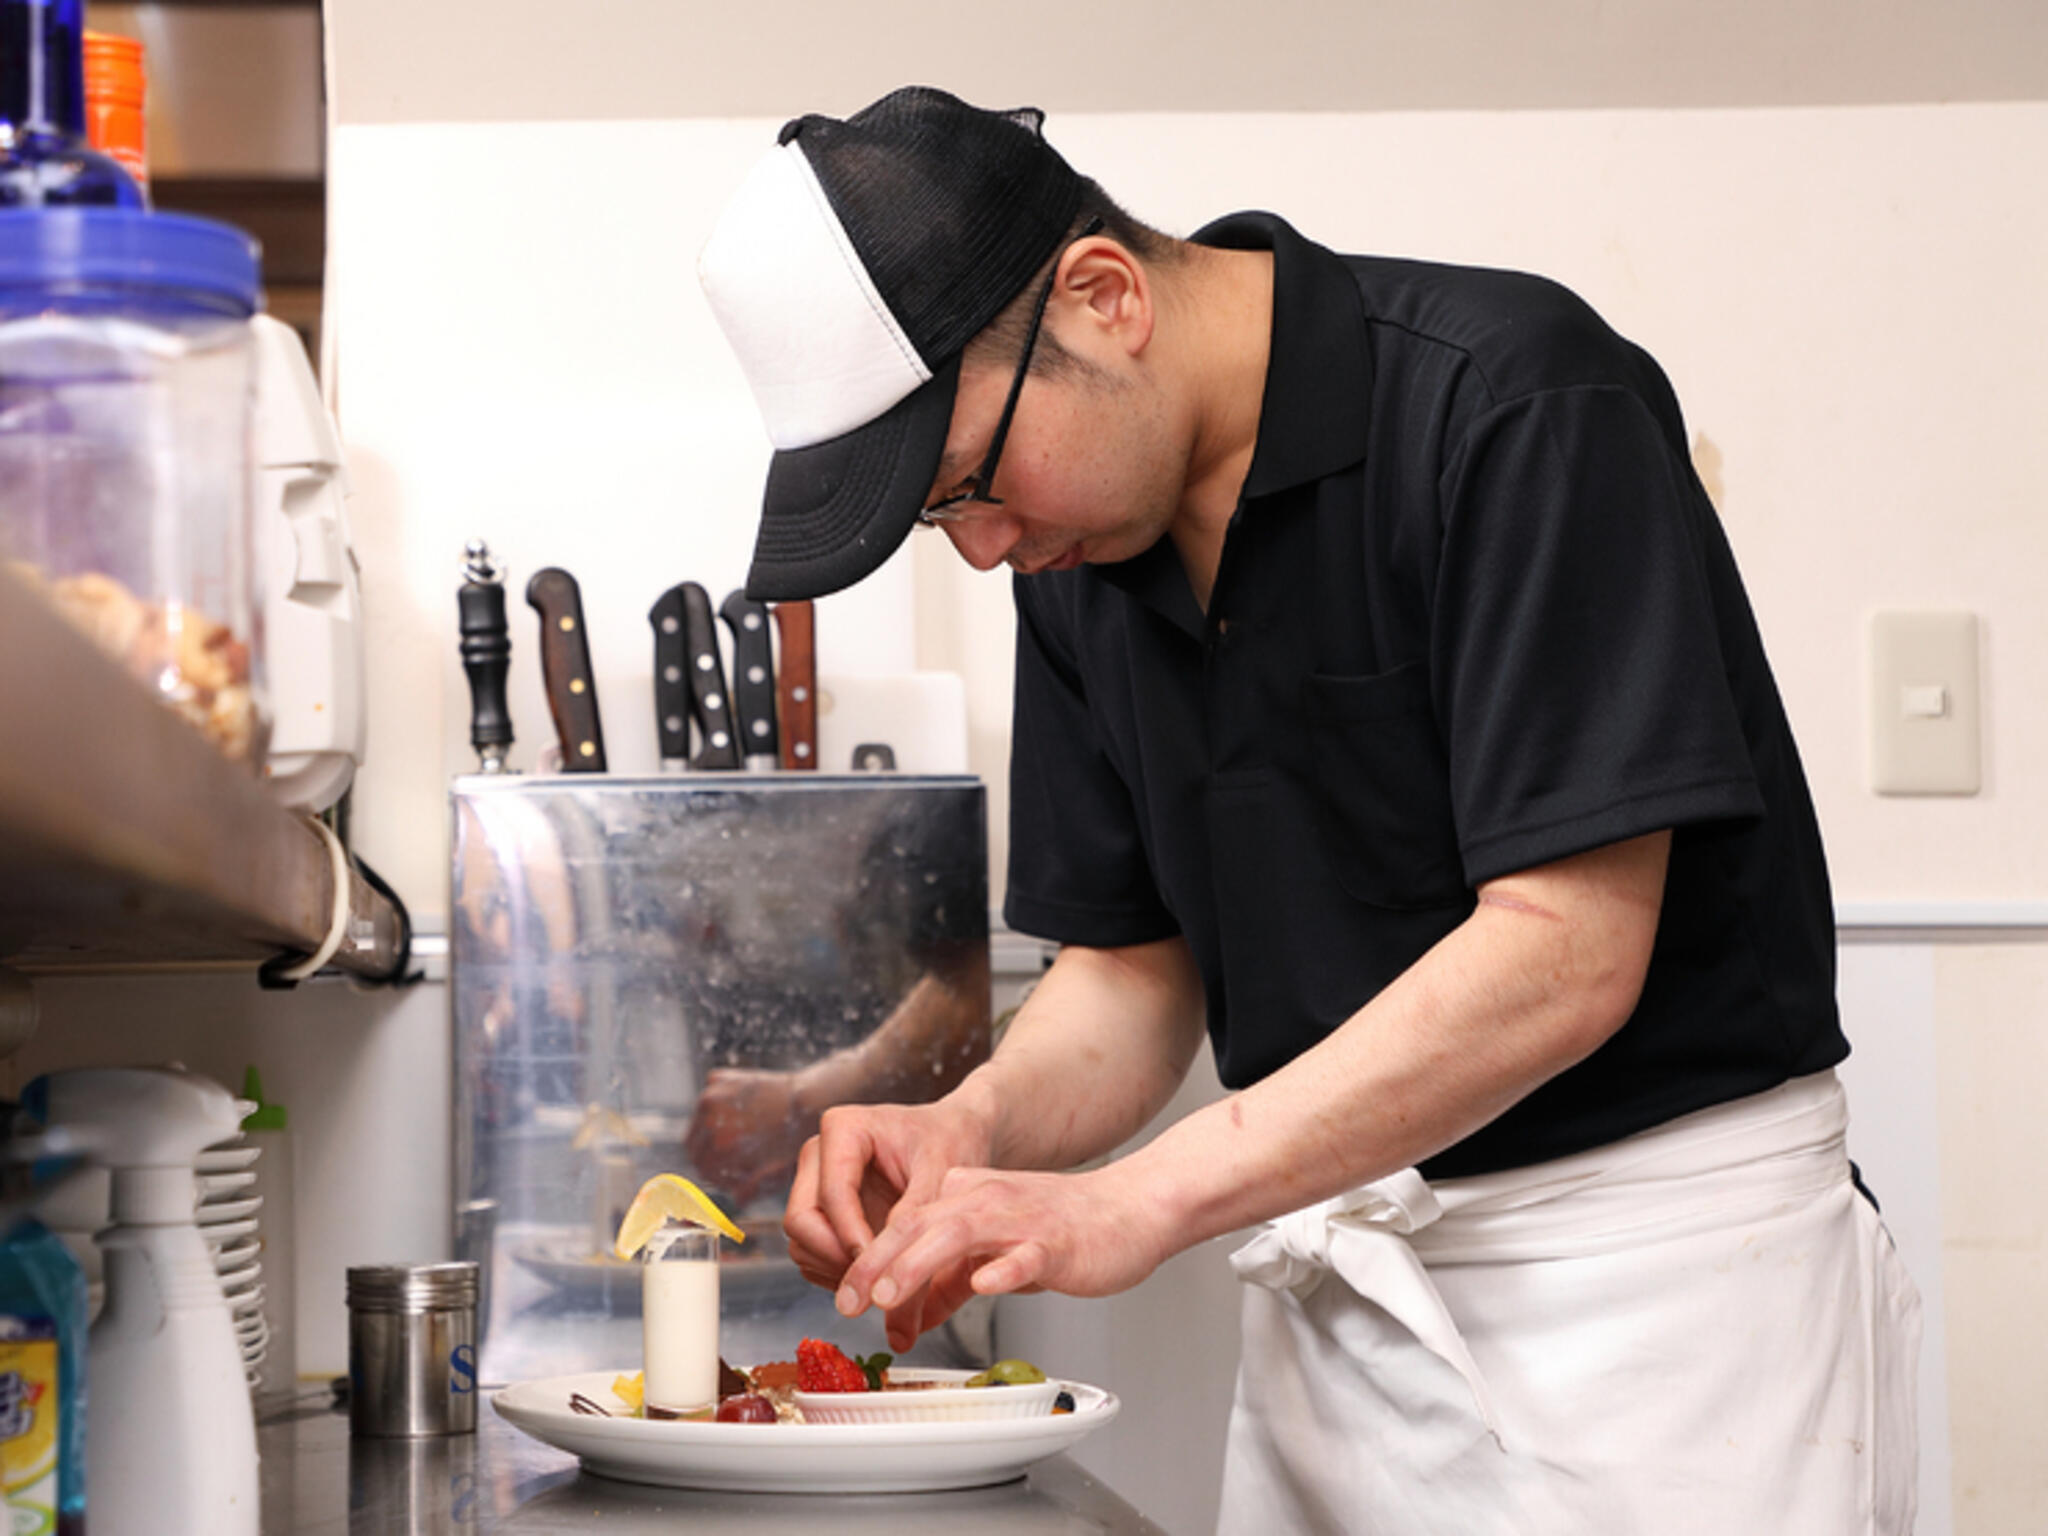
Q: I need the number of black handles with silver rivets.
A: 3